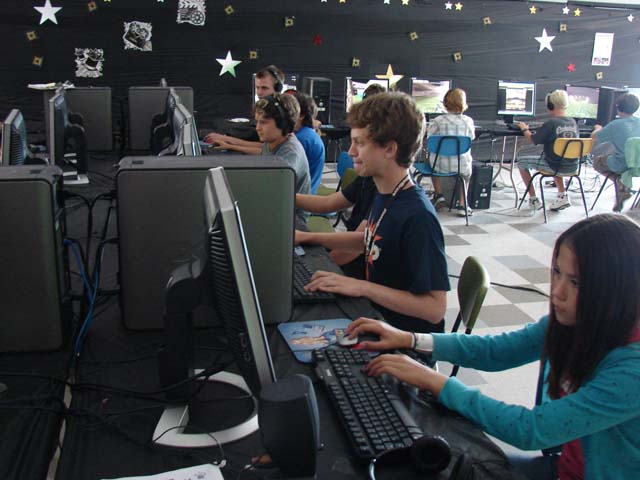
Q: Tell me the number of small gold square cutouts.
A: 12